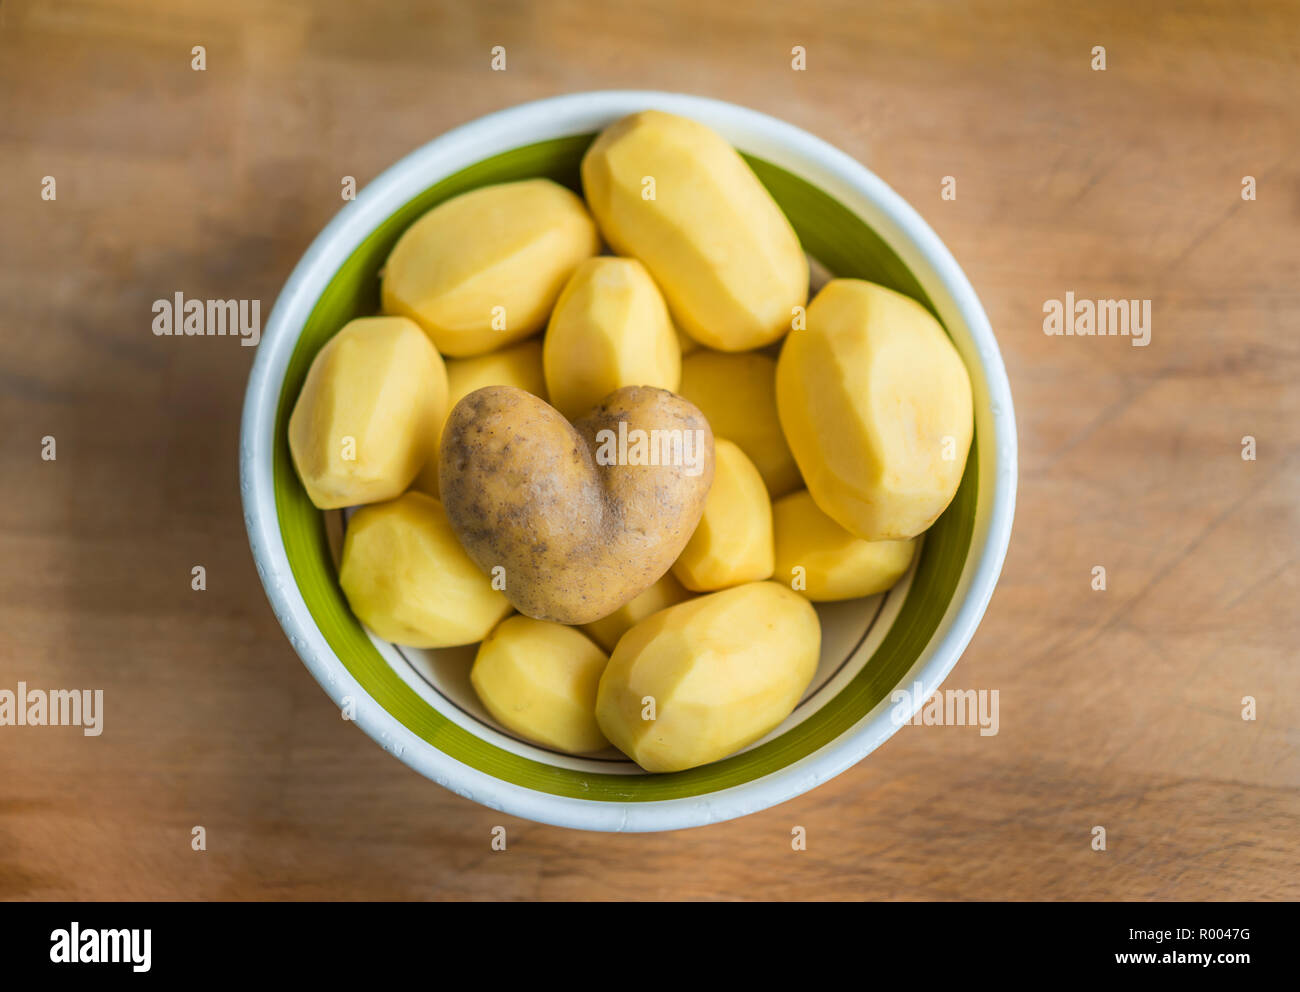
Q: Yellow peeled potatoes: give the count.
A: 13